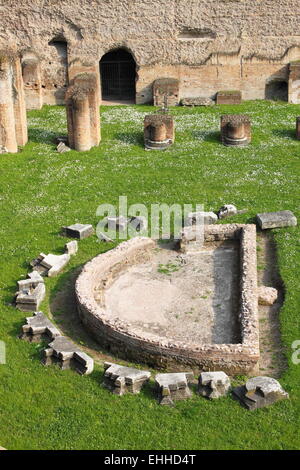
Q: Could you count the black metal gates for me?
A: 1